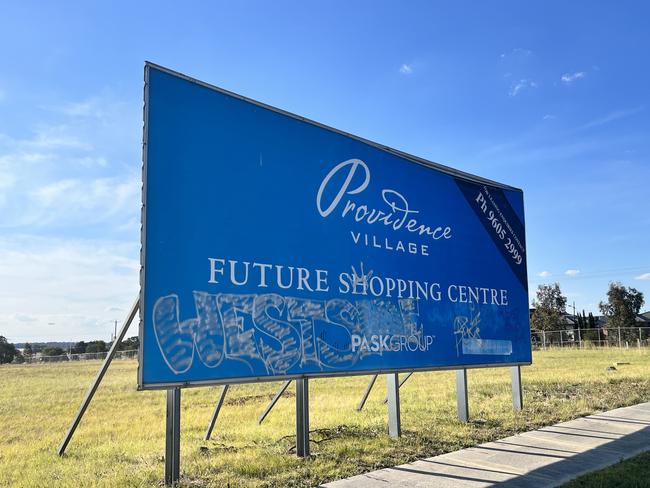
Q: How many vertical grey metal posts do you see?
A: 5